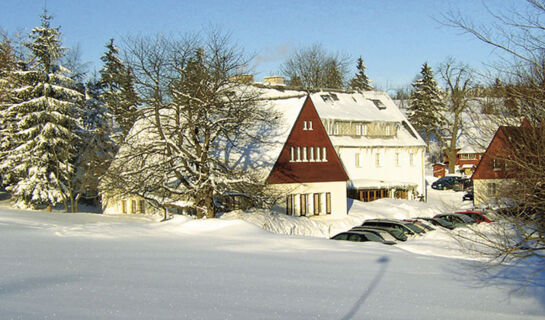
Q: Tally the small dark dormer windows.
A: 3